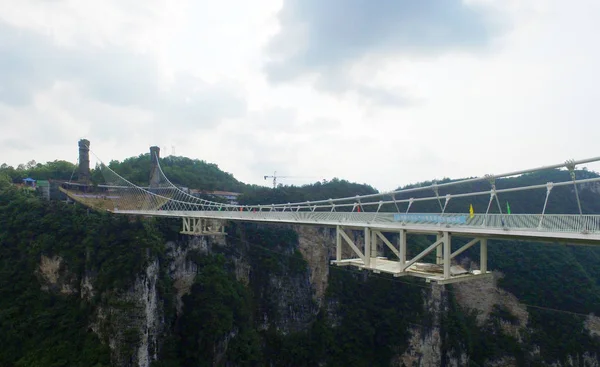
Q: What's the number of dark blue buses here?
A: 0